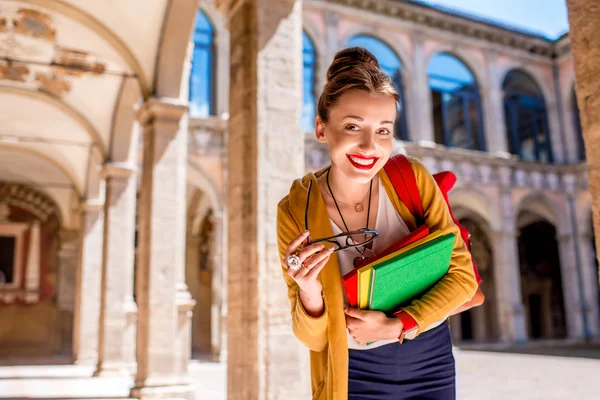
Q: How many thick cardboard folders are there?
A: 3